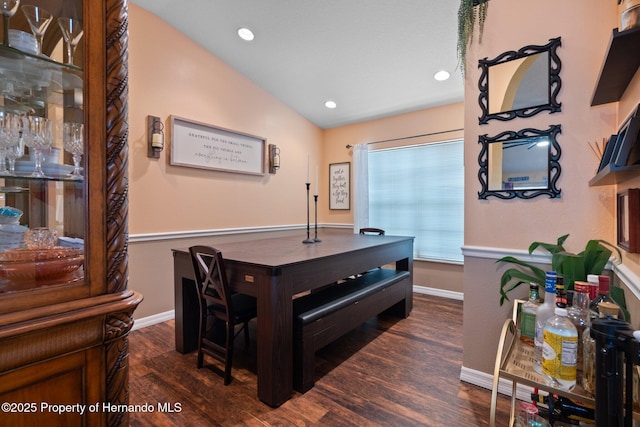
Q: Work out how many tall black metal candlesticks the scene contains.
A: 2